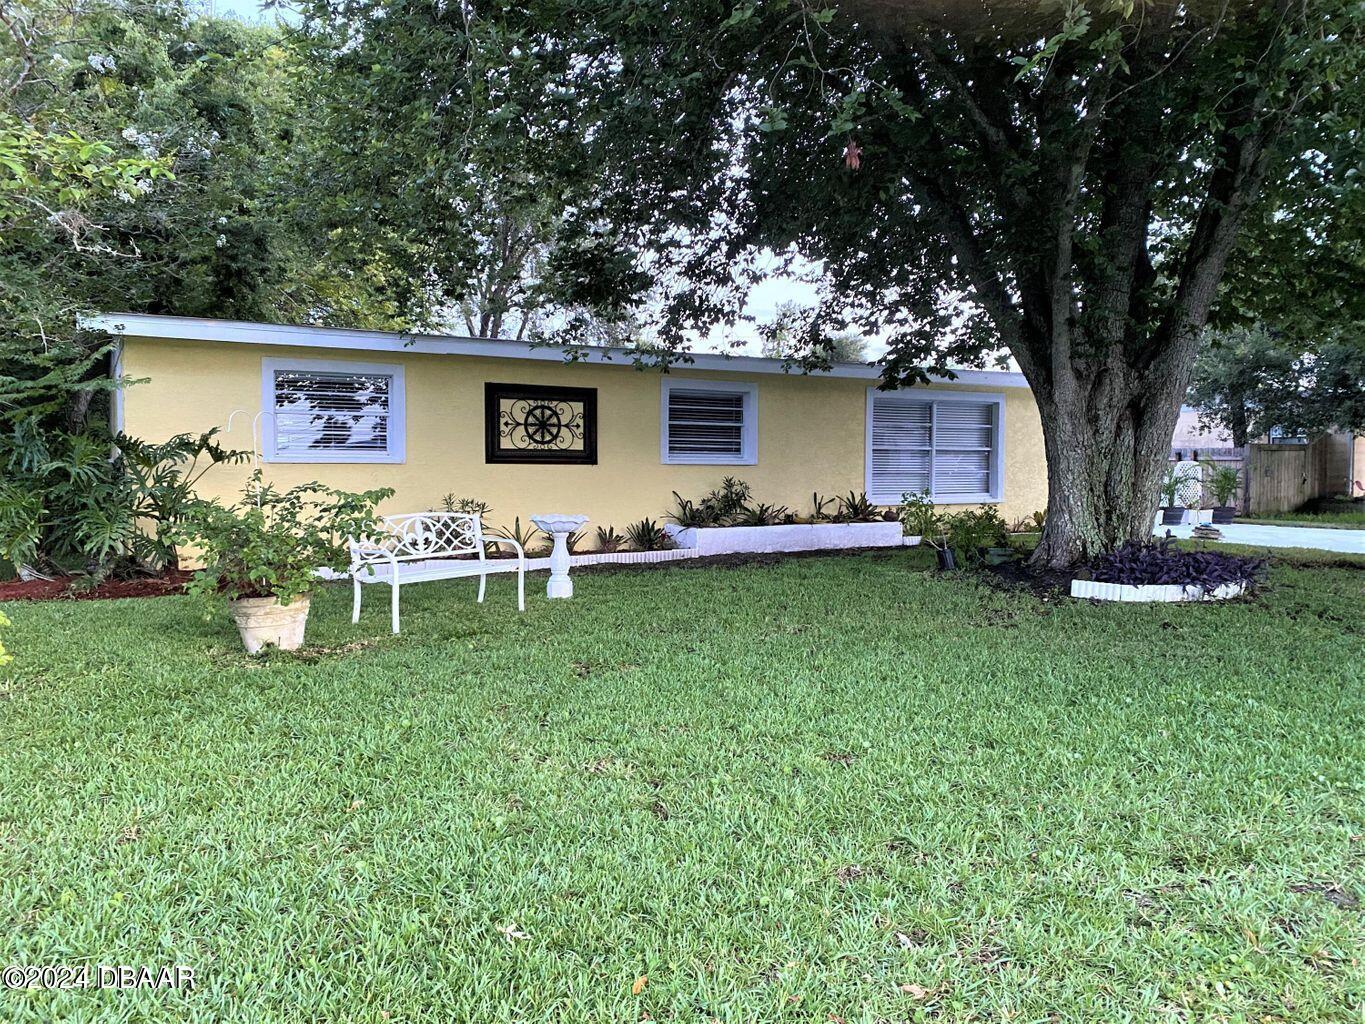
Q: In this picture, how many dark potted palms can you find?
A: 2